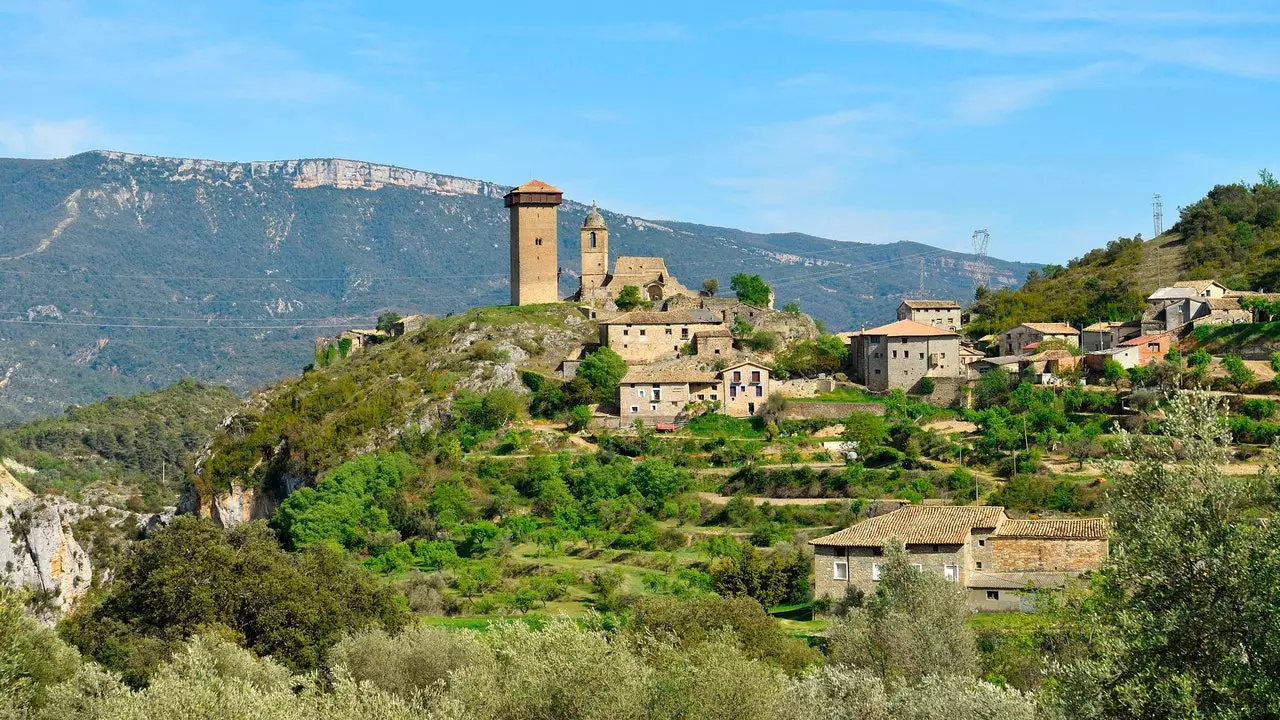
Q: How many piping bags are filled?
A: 0